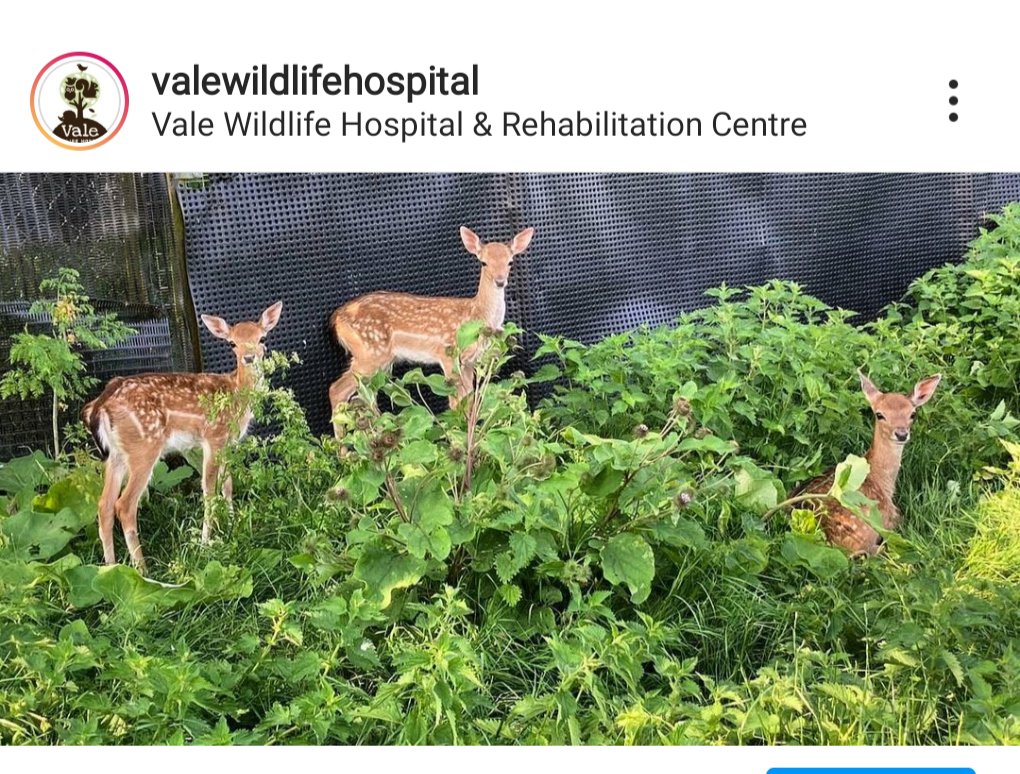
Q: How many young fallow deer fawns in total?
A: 3